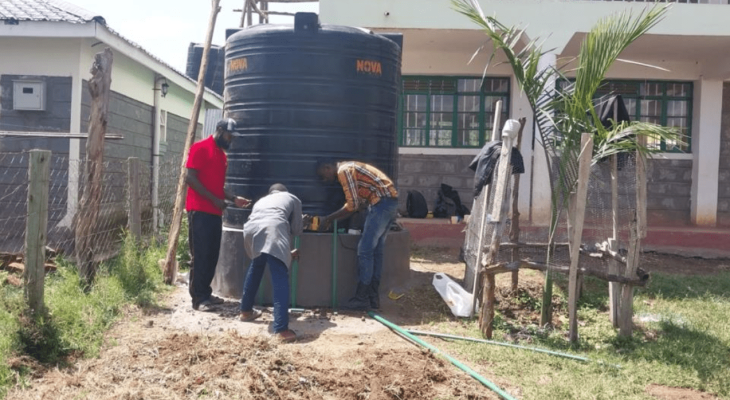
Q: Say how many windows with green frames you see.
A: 2